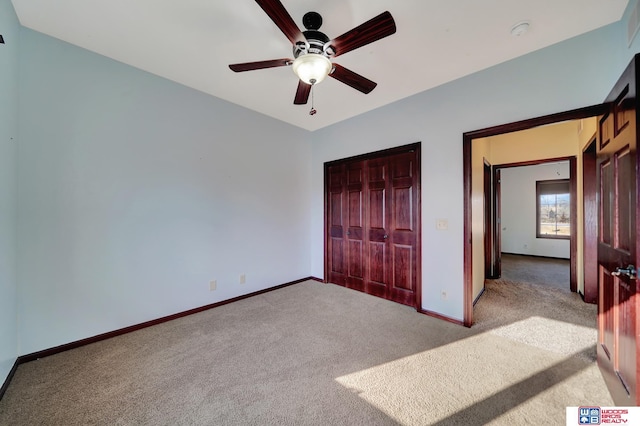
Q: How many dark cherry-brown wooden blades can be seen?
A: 5